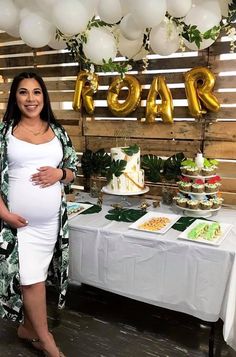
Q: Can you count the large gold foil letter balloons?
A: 4